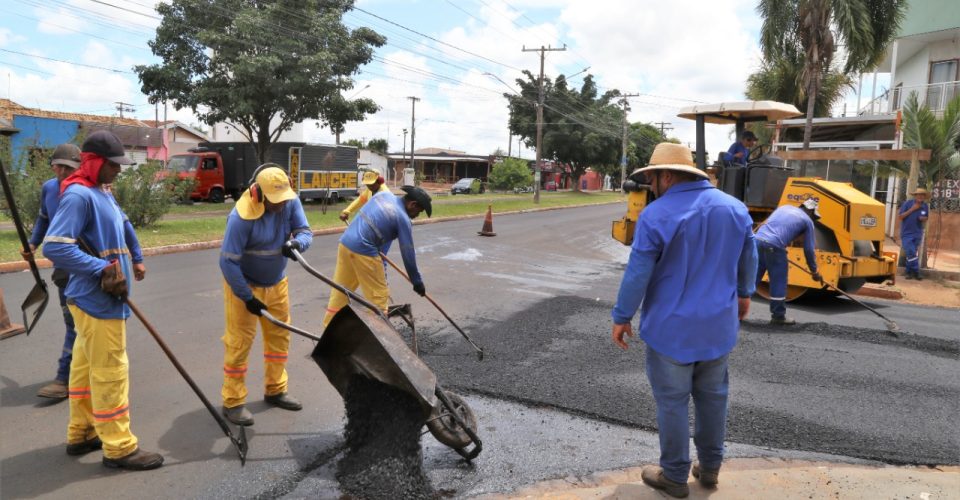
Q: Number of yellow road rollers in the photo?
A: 1